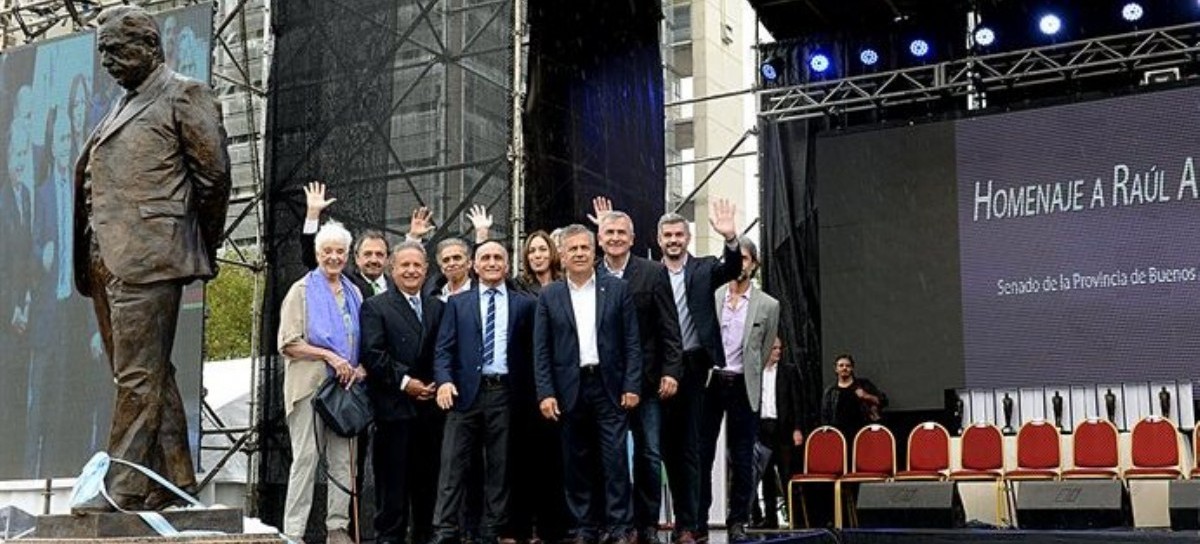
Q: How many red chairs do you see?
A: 8